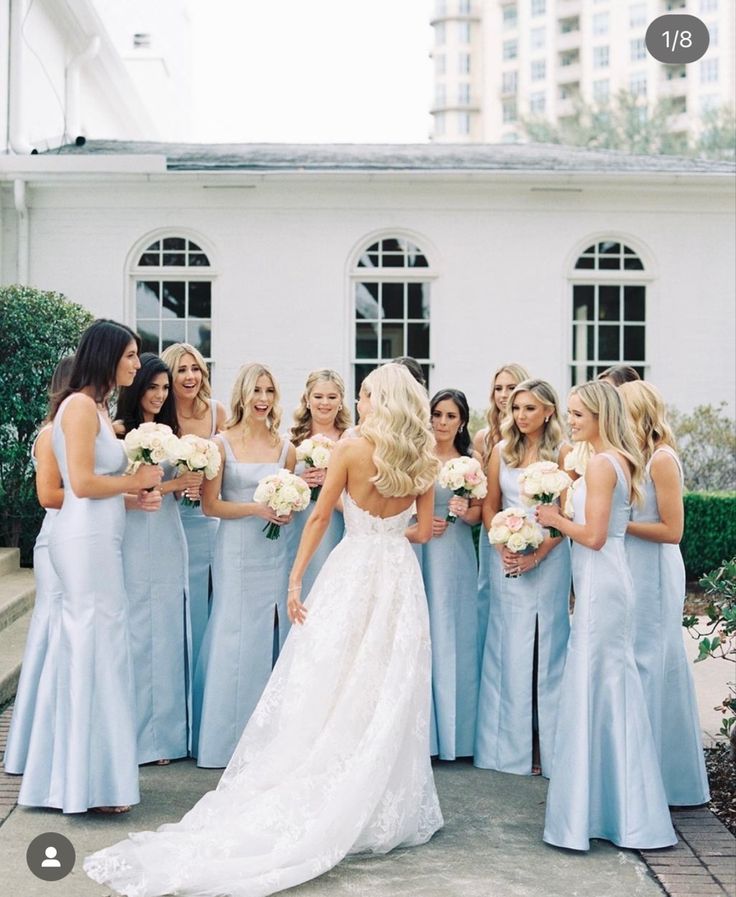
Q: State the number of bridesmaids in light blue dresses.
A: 13